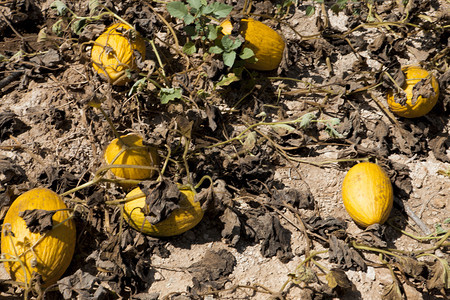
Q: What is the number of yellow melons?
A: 7